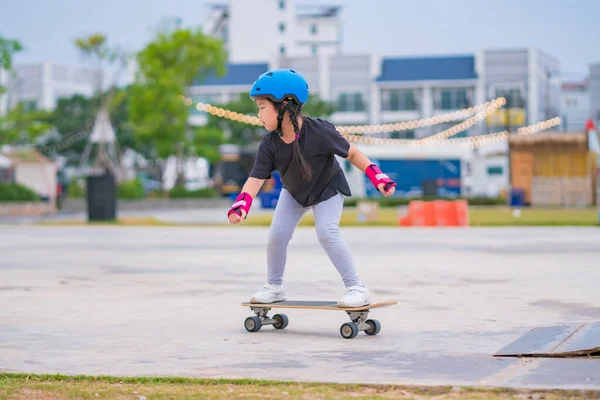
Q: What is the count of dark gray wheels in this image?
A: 4